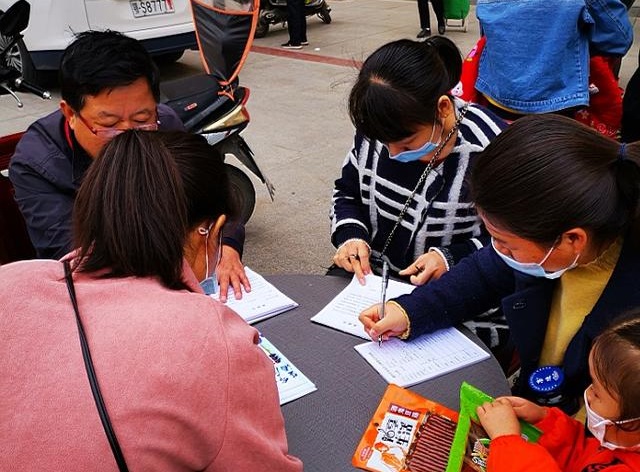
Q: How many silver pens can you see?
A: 1